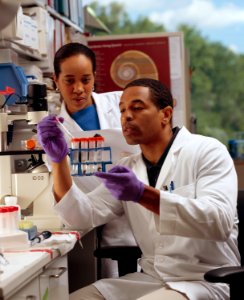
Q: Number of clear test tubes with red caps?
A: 4